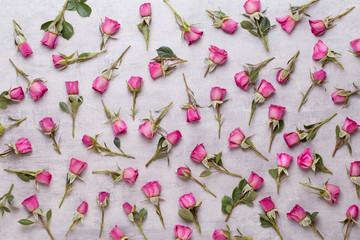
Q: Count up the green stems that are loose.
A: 2